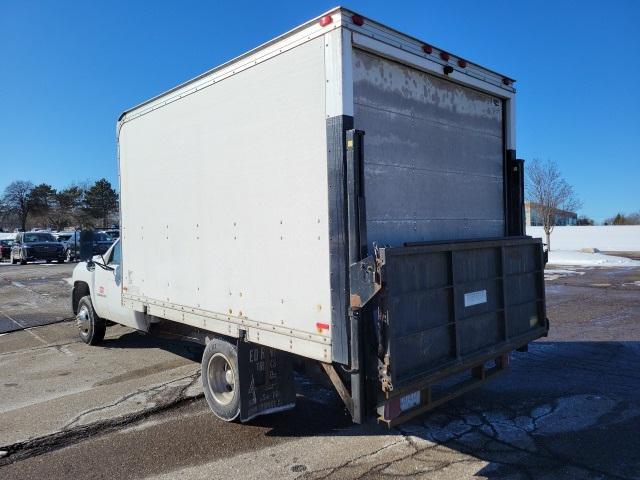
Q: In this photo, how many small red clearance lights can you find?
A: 6